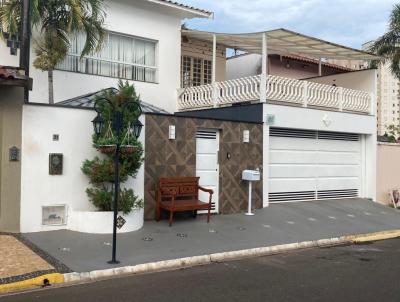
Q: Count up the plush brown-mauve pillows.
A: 0